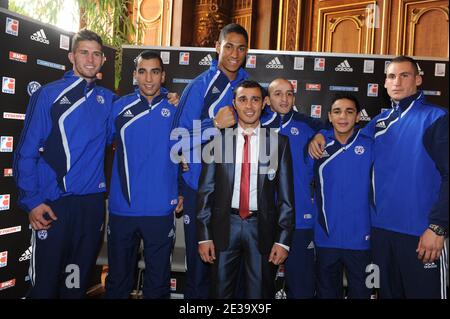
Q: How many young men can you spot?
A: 7